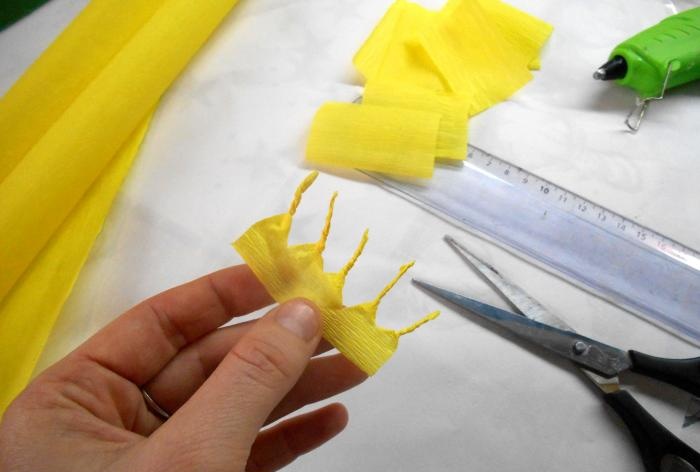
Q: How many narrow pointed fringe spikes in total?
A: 5